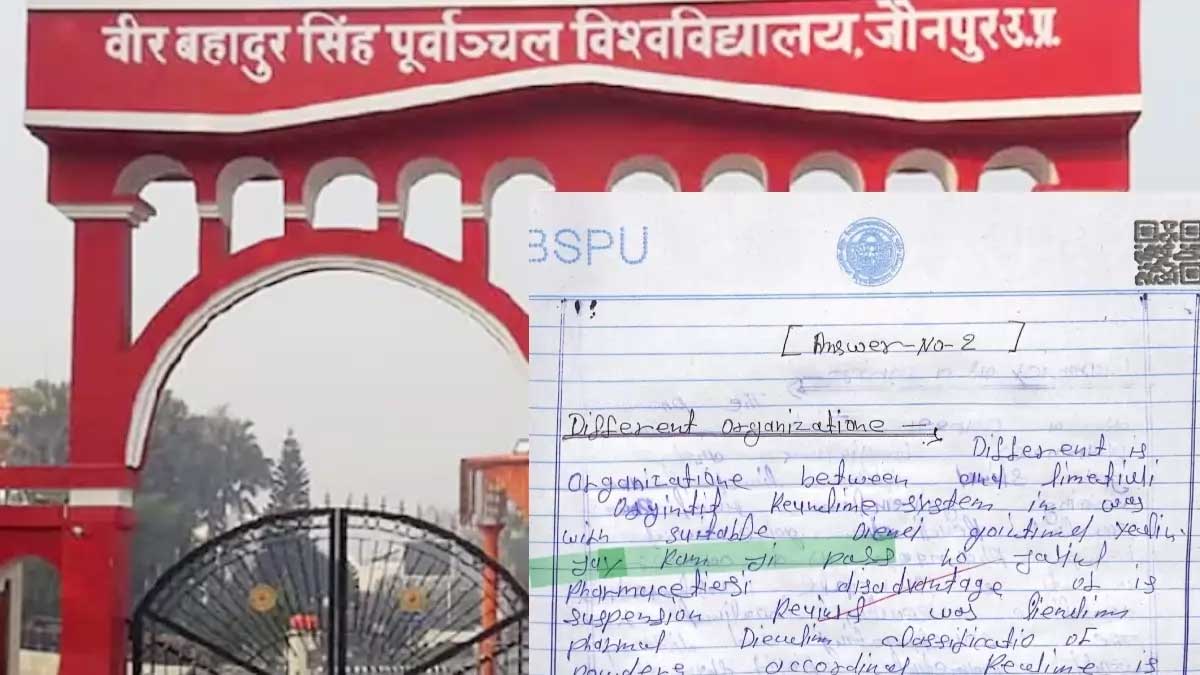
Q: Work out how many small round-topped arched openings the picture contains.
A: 10